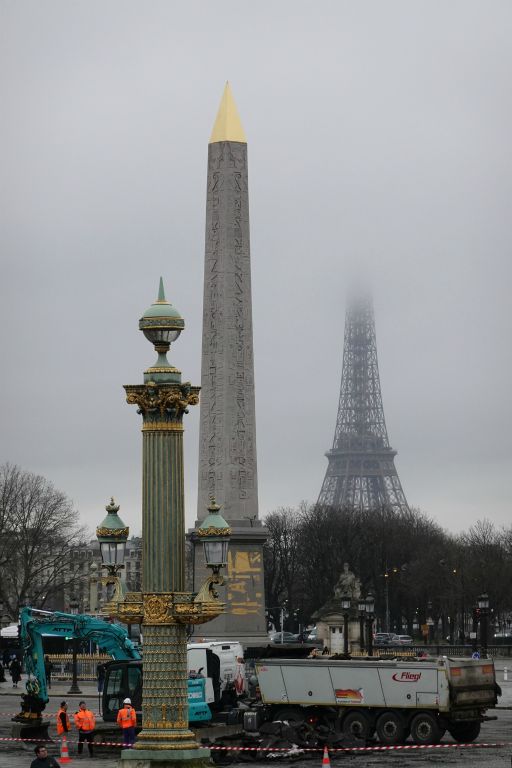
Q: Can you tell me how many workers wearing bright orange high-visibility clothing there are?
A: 3